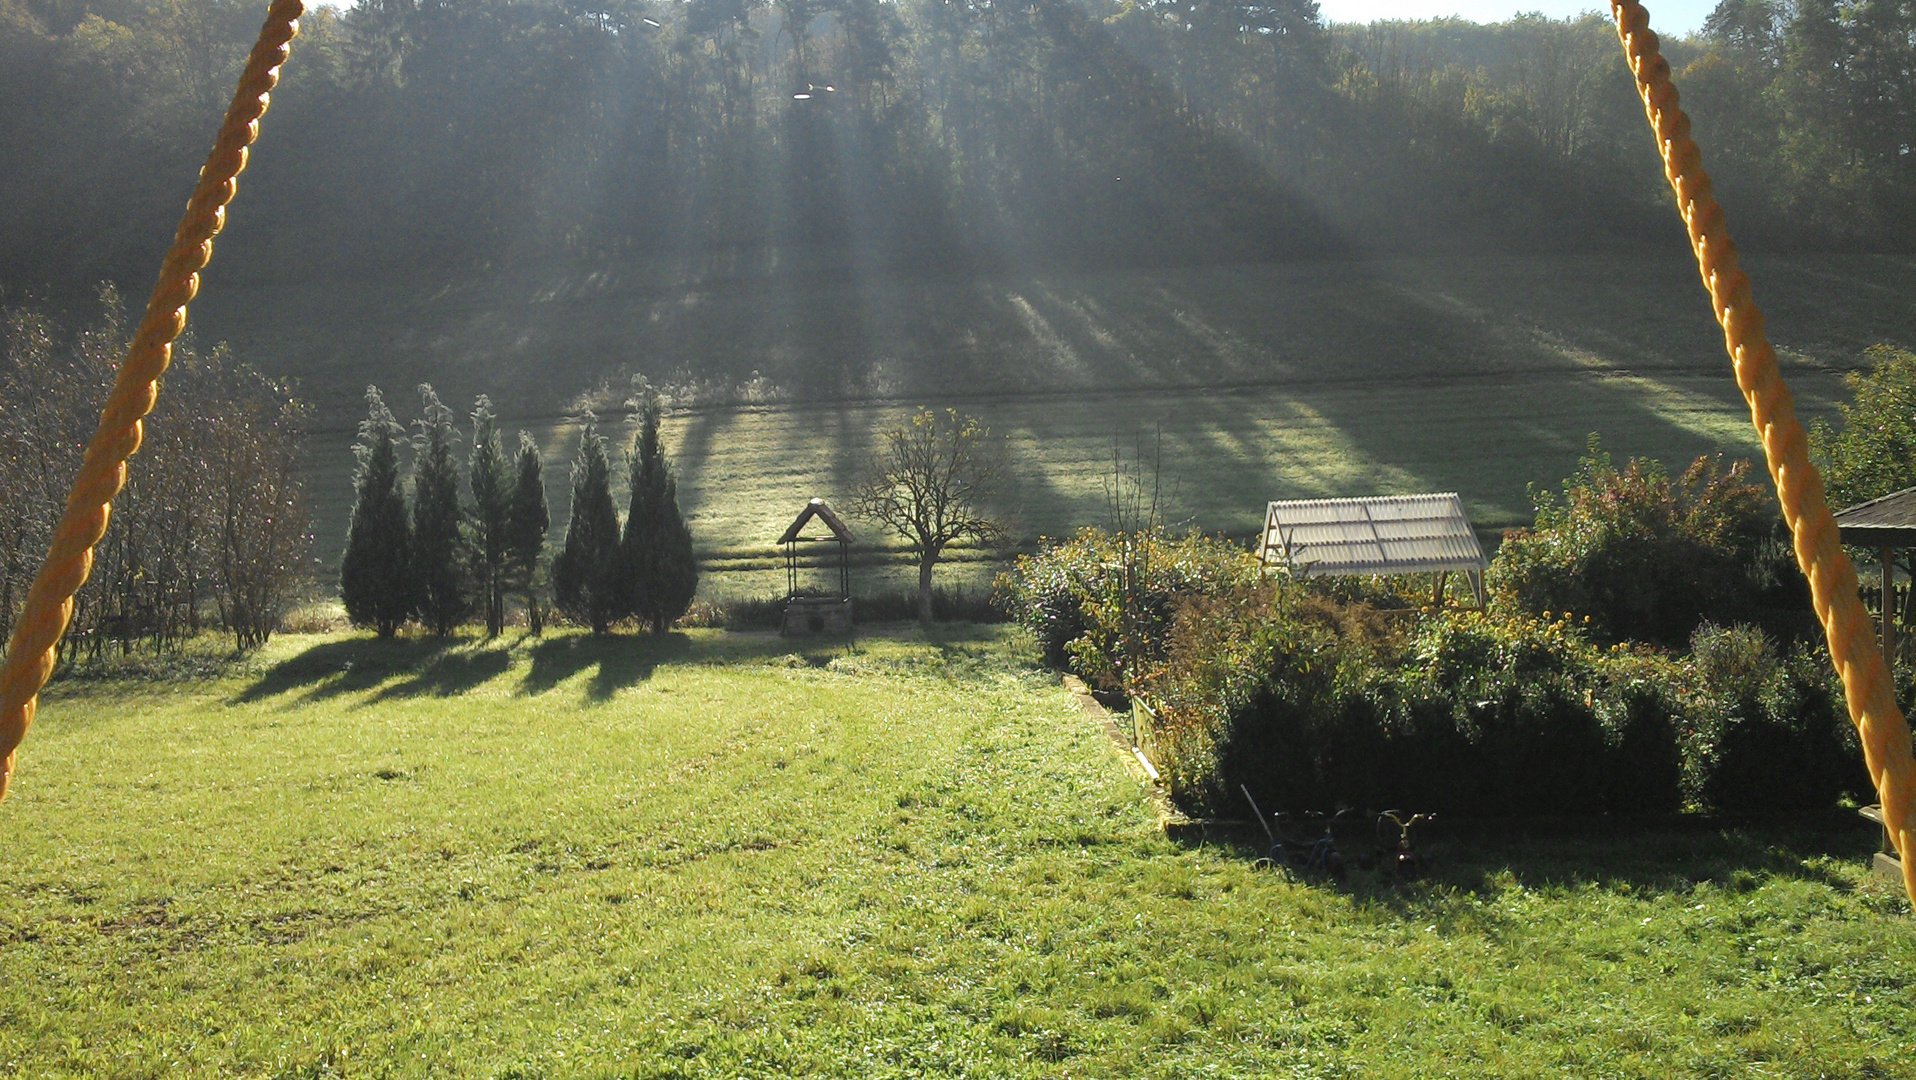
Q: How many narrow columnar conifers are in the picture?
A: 6